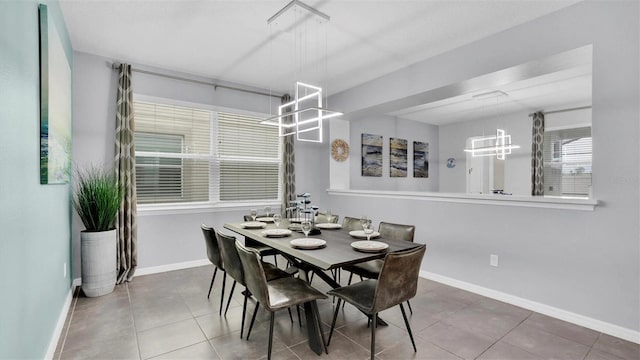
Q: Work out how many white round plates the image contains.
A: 8